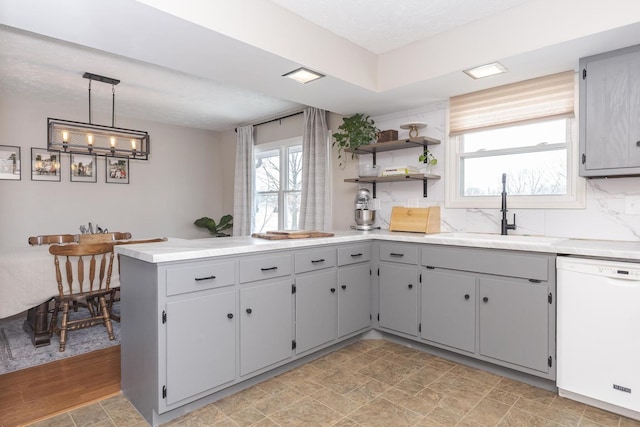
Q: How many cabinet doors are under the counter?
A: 7